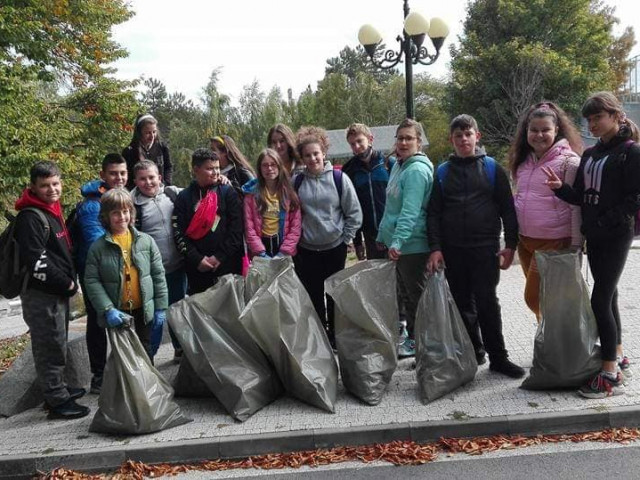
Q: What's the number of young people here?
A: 15